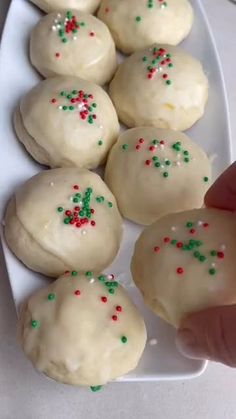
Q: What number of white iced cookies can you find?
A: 9